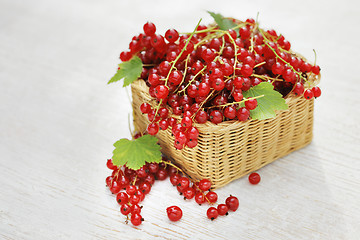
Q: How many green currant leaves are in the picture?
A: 4